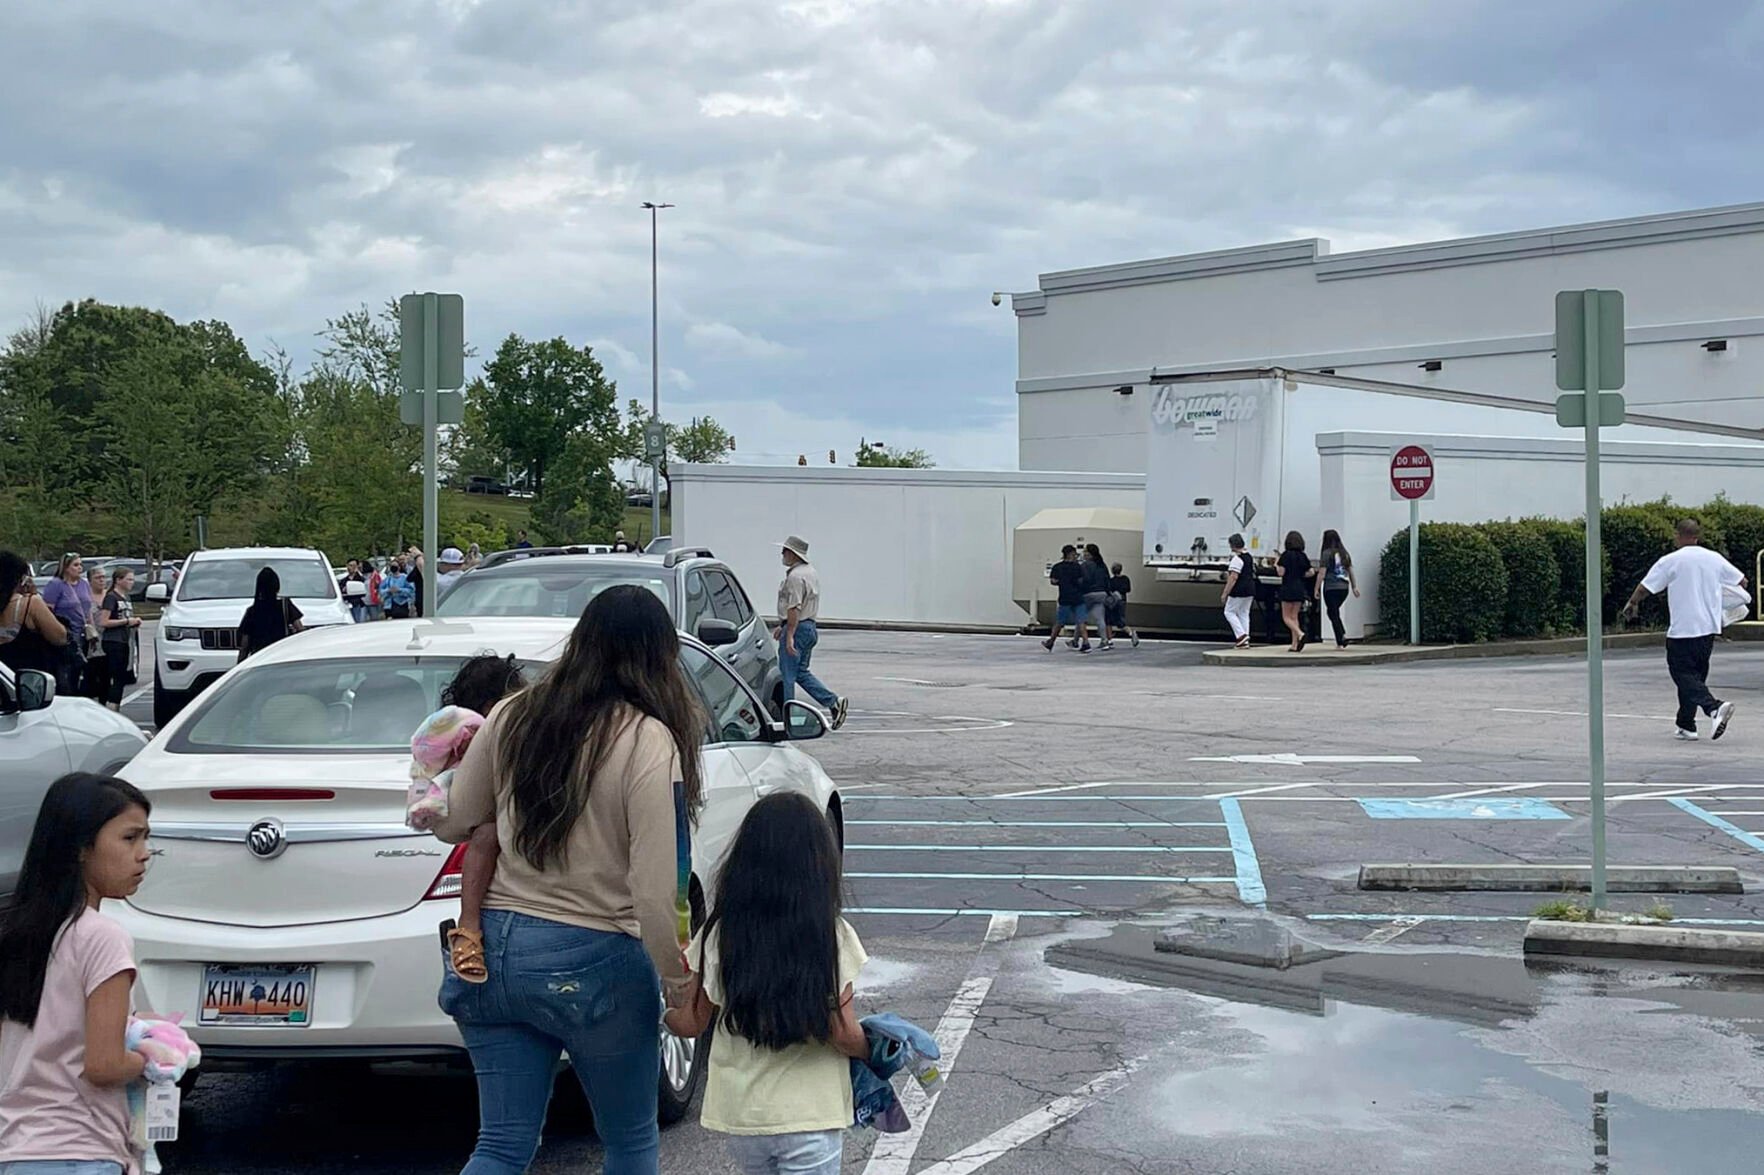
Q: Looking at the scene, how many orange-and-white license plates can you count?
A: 1